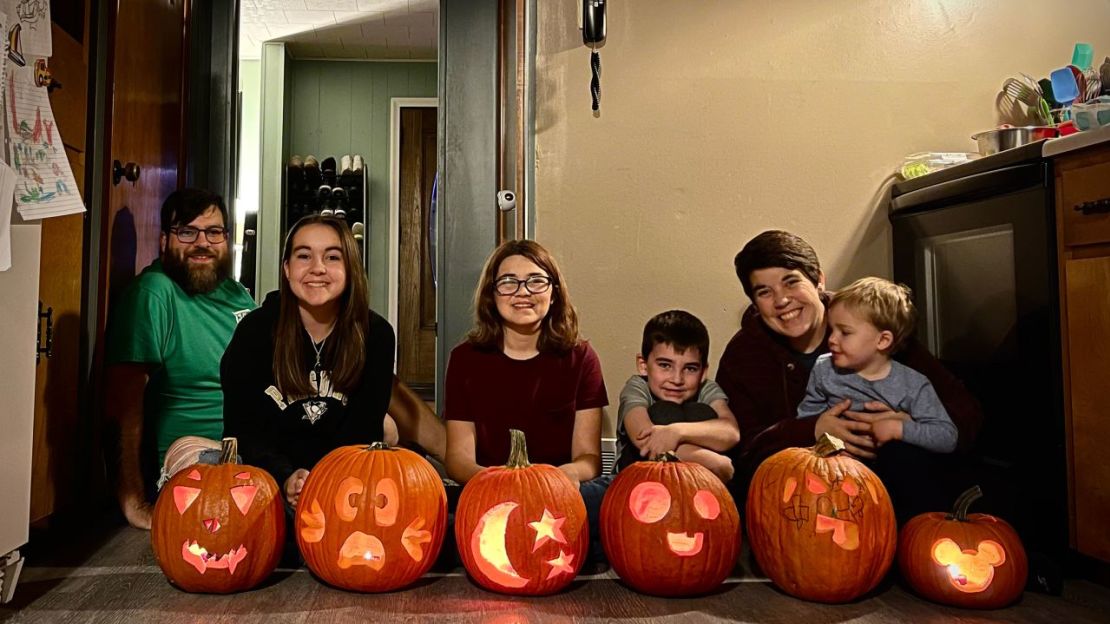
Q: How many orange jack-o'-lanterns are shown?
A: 6